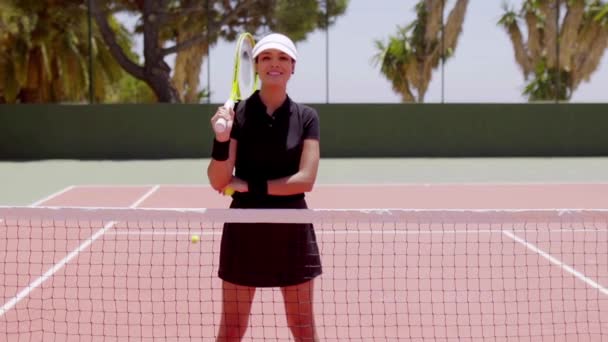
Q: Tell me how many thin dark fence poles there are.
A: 5